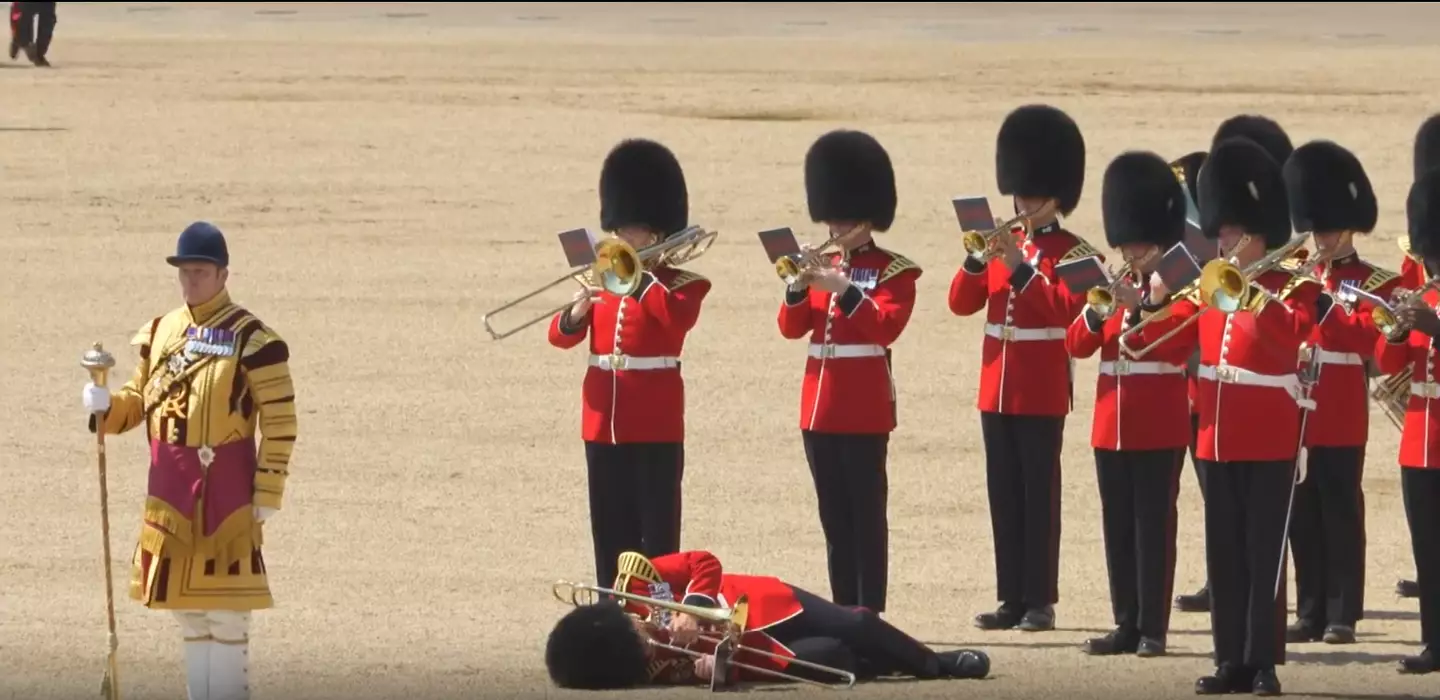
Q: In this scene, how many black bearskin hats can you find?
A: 10